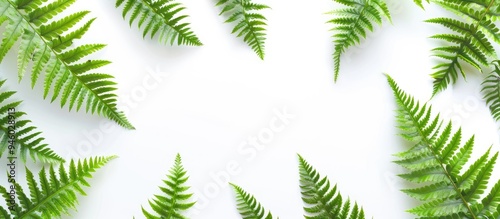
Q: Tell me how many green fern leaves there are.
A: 12